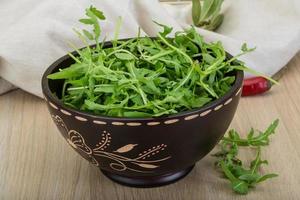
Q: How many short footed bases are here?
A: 1